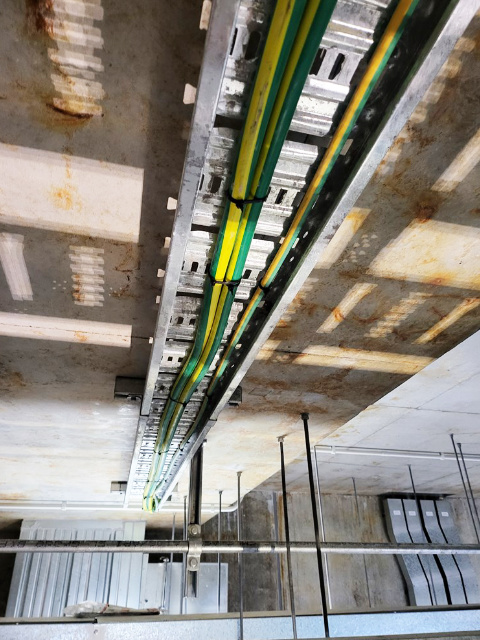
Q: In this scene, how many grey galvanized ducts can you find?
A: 4